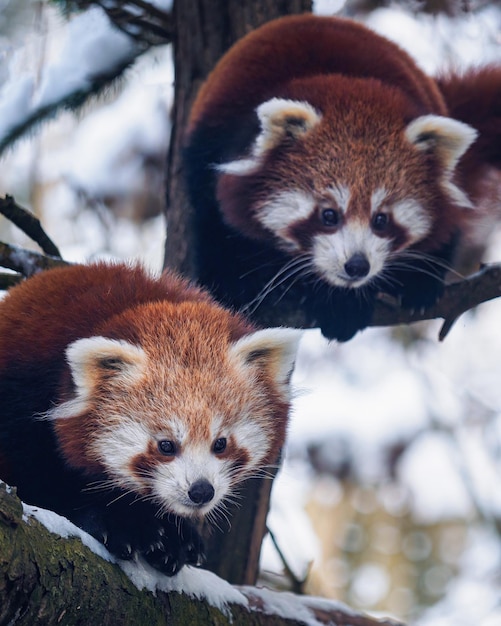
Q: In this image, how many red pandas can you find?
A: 2